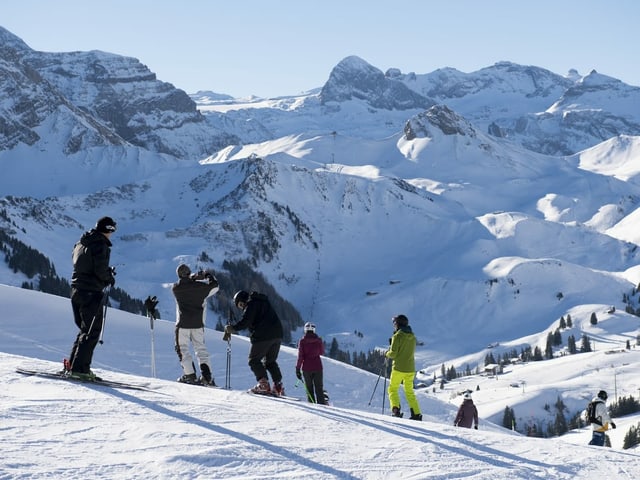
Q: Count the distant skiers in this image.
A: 2